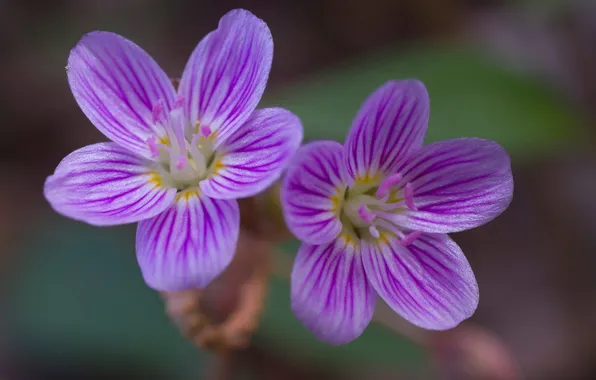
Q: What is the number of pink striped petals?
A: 10